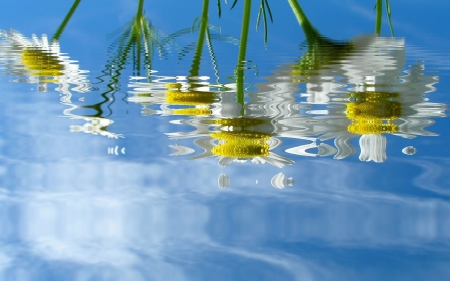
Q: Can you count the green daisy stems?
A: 6